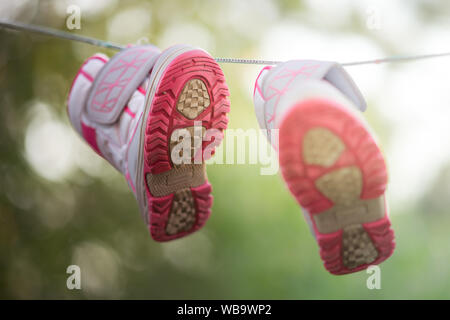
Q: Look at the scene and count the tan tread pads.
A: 6